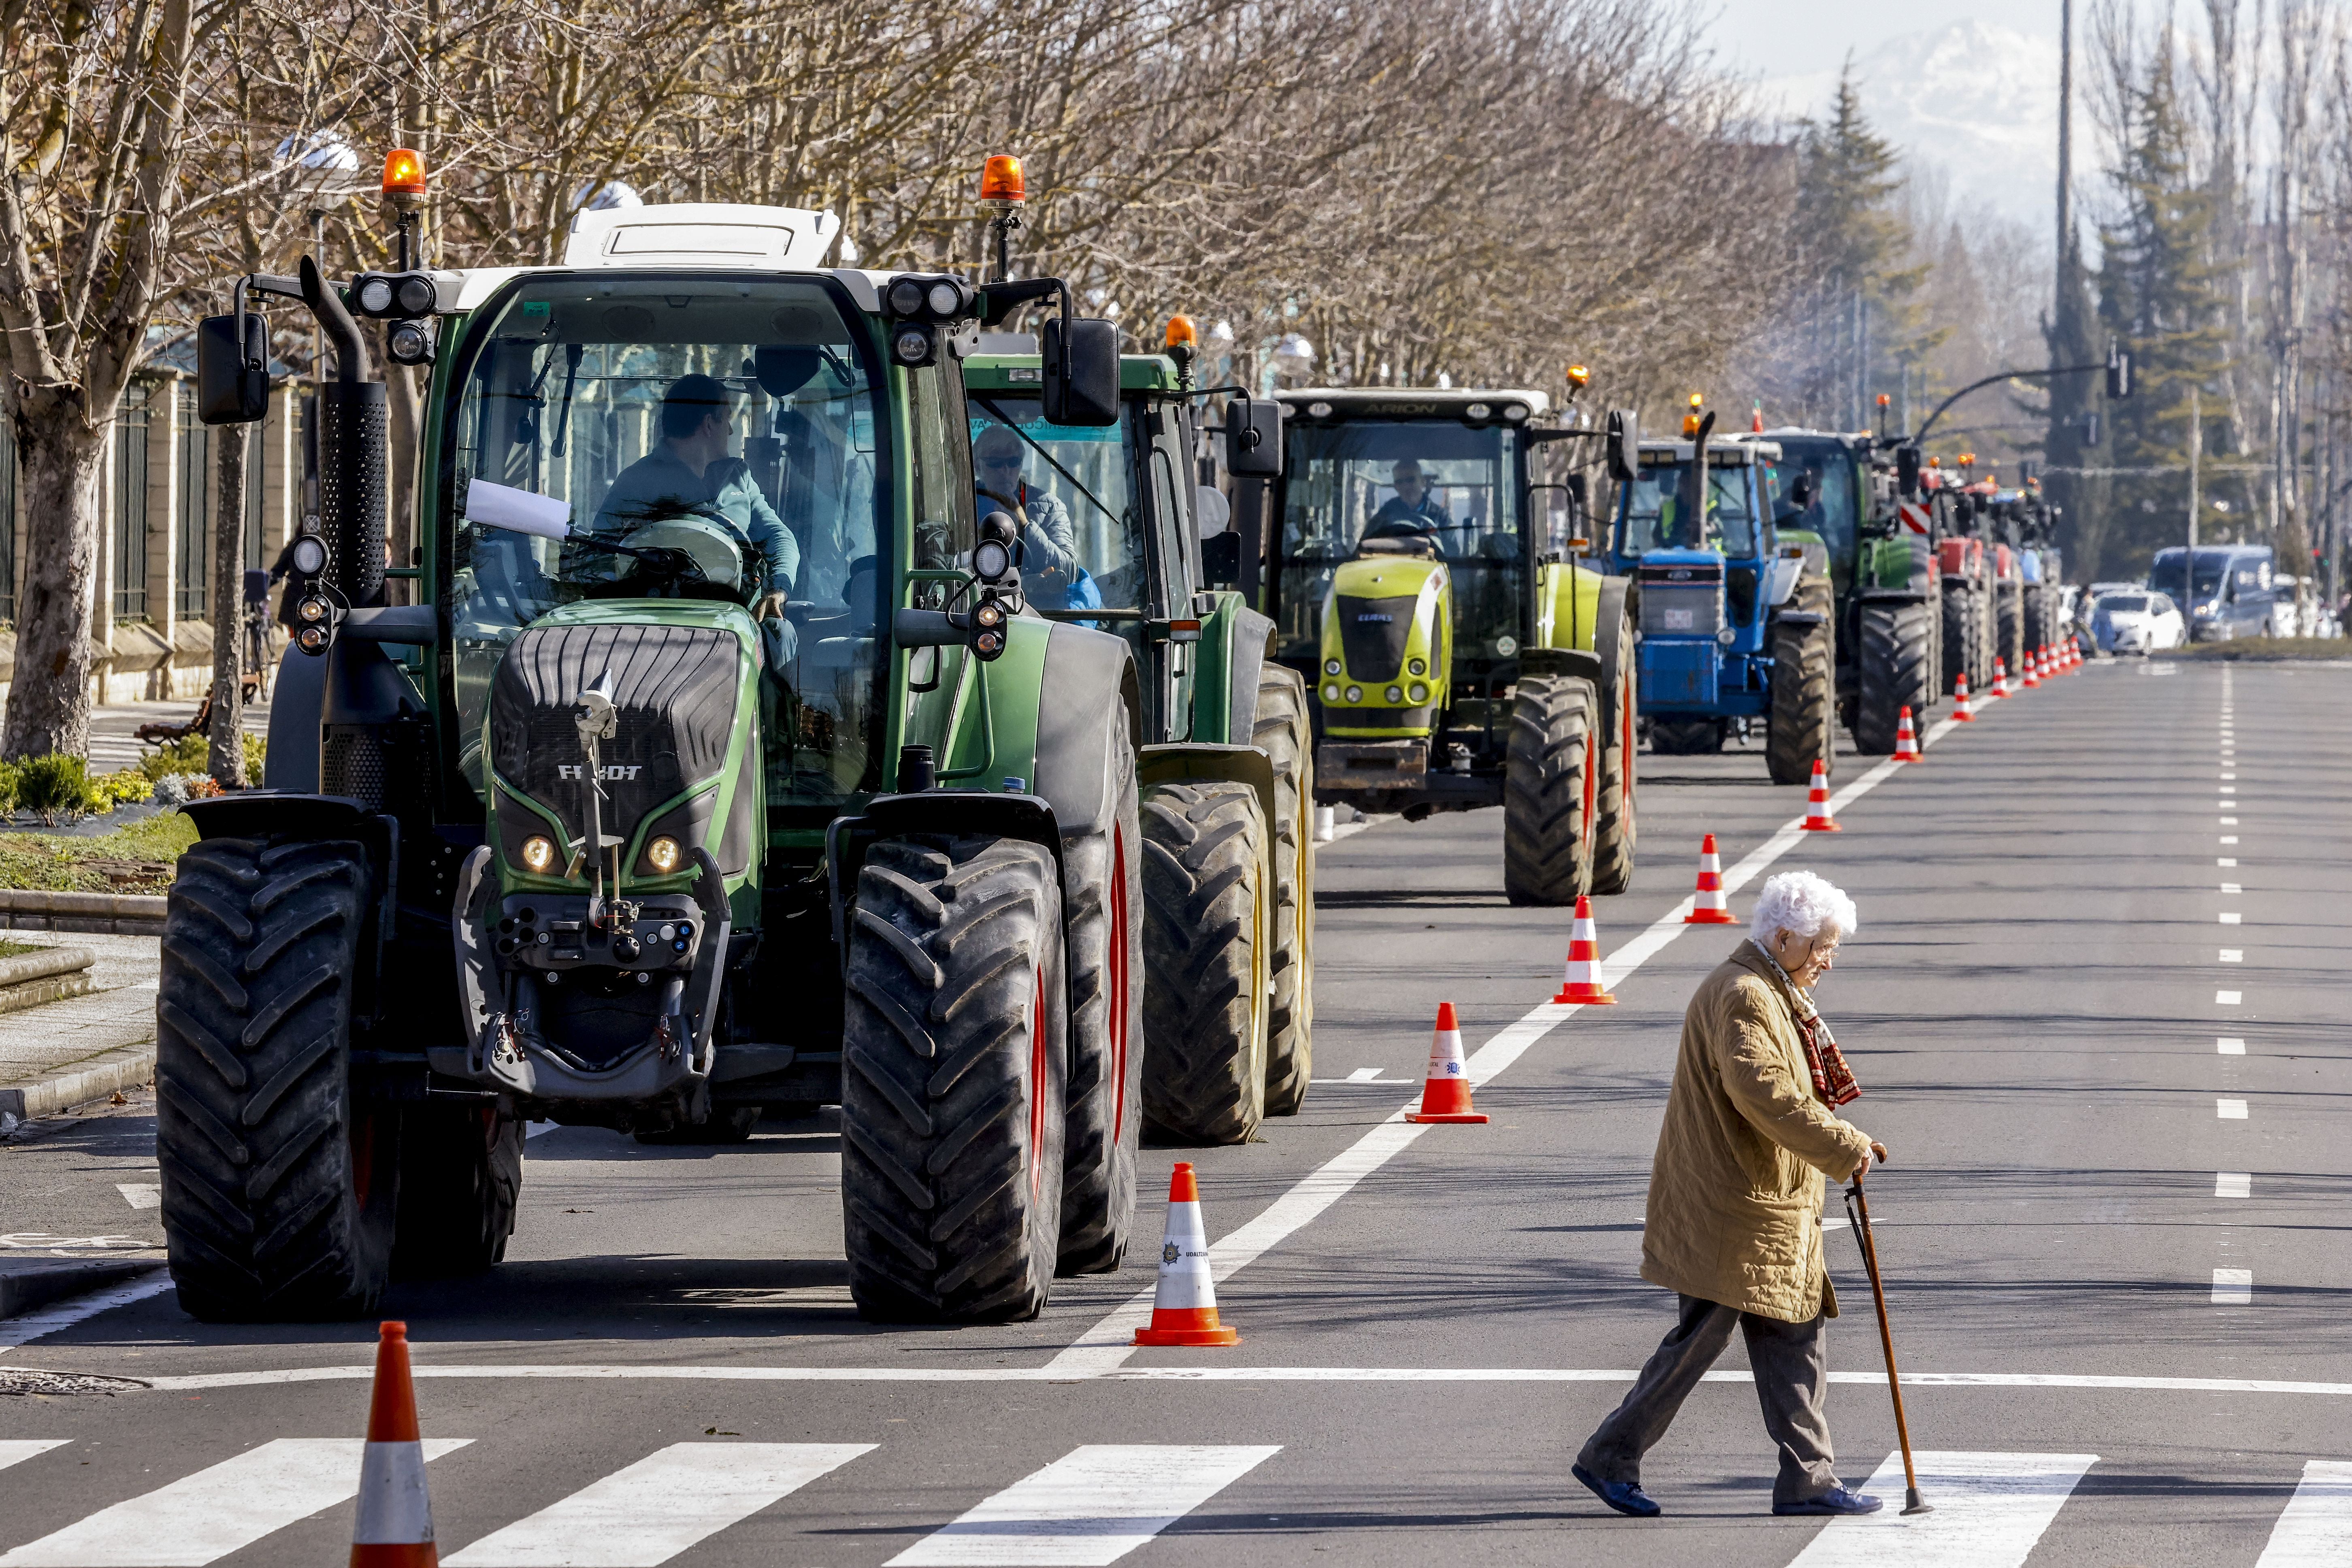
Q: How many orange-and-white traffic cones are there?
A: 14